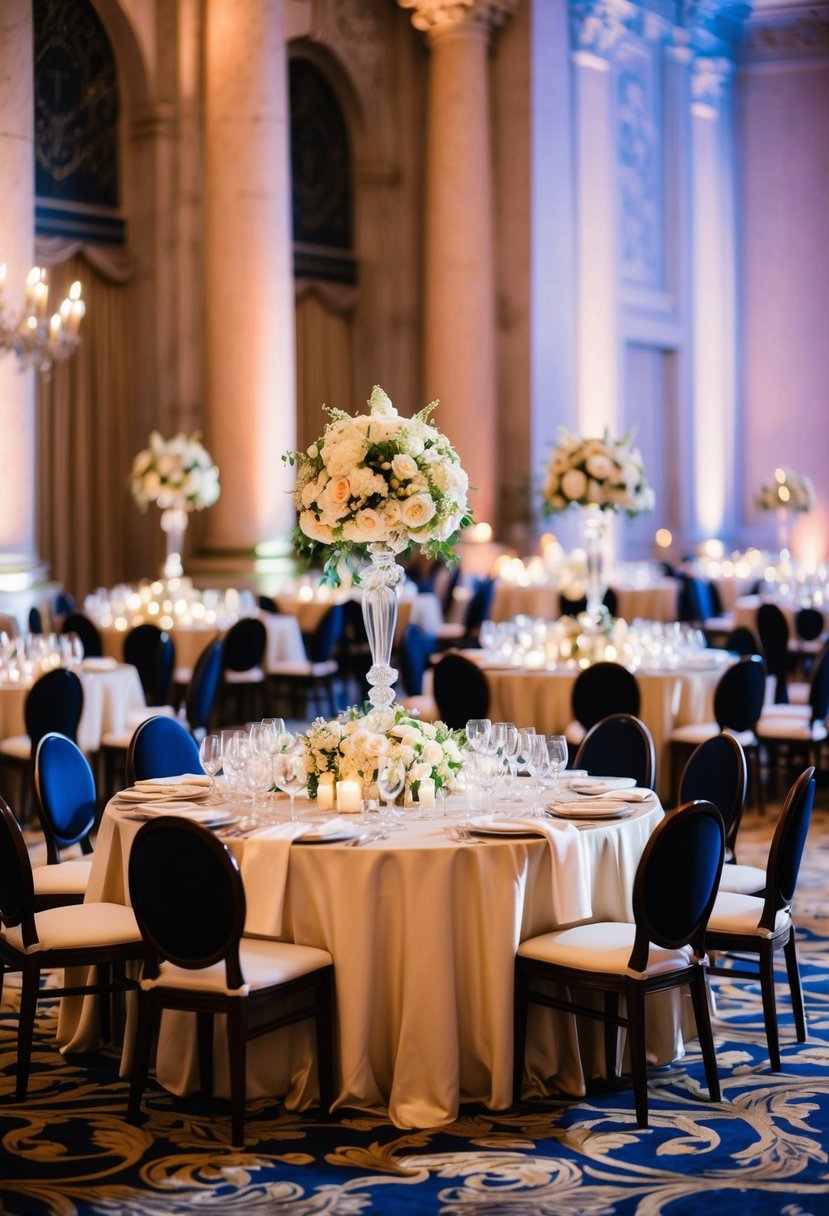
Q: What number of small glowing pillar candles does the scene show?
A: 3